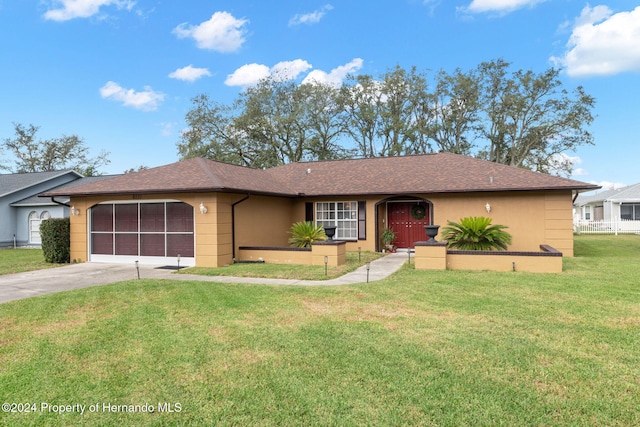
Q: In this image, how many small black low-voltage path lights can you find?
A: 6